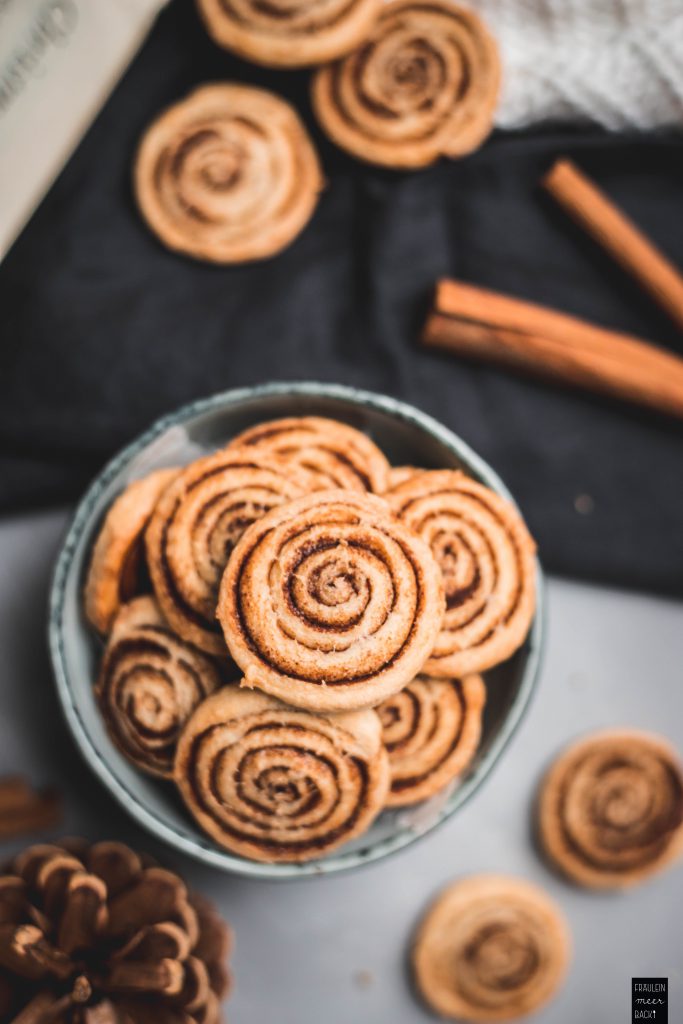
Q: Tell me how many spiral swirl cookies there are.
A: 13